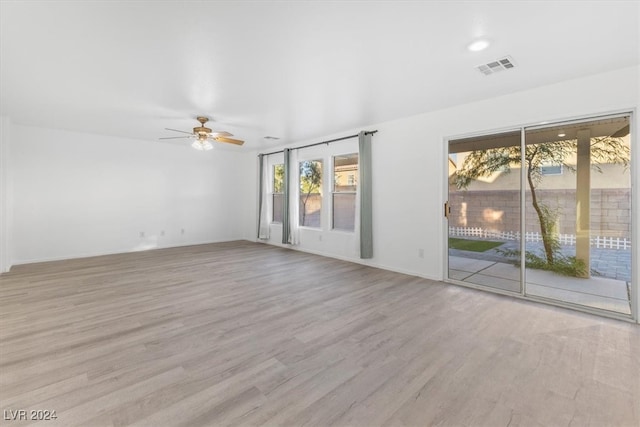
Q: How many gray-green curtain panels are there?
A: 3